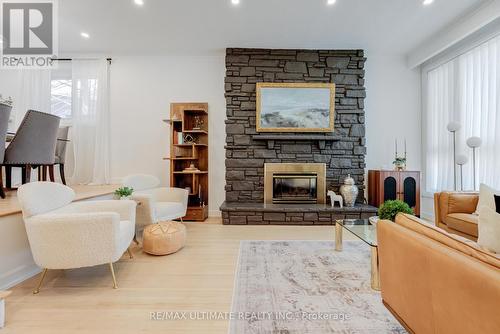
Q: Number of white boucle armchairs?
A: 2